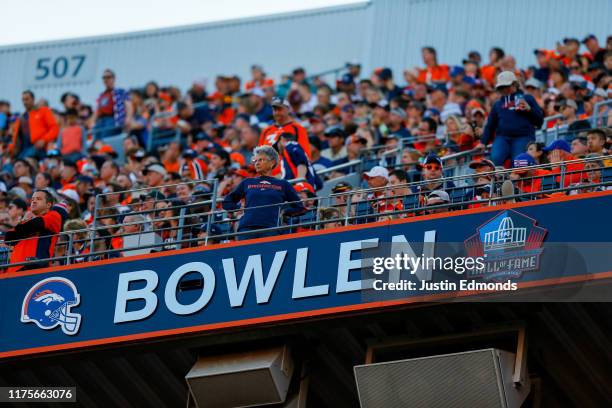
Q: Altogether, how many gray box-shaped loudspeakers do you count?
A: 2